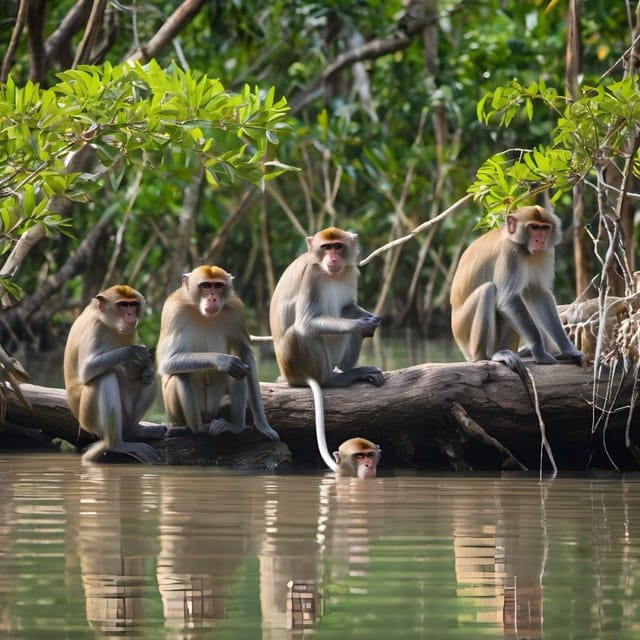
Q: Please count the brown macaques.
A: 5